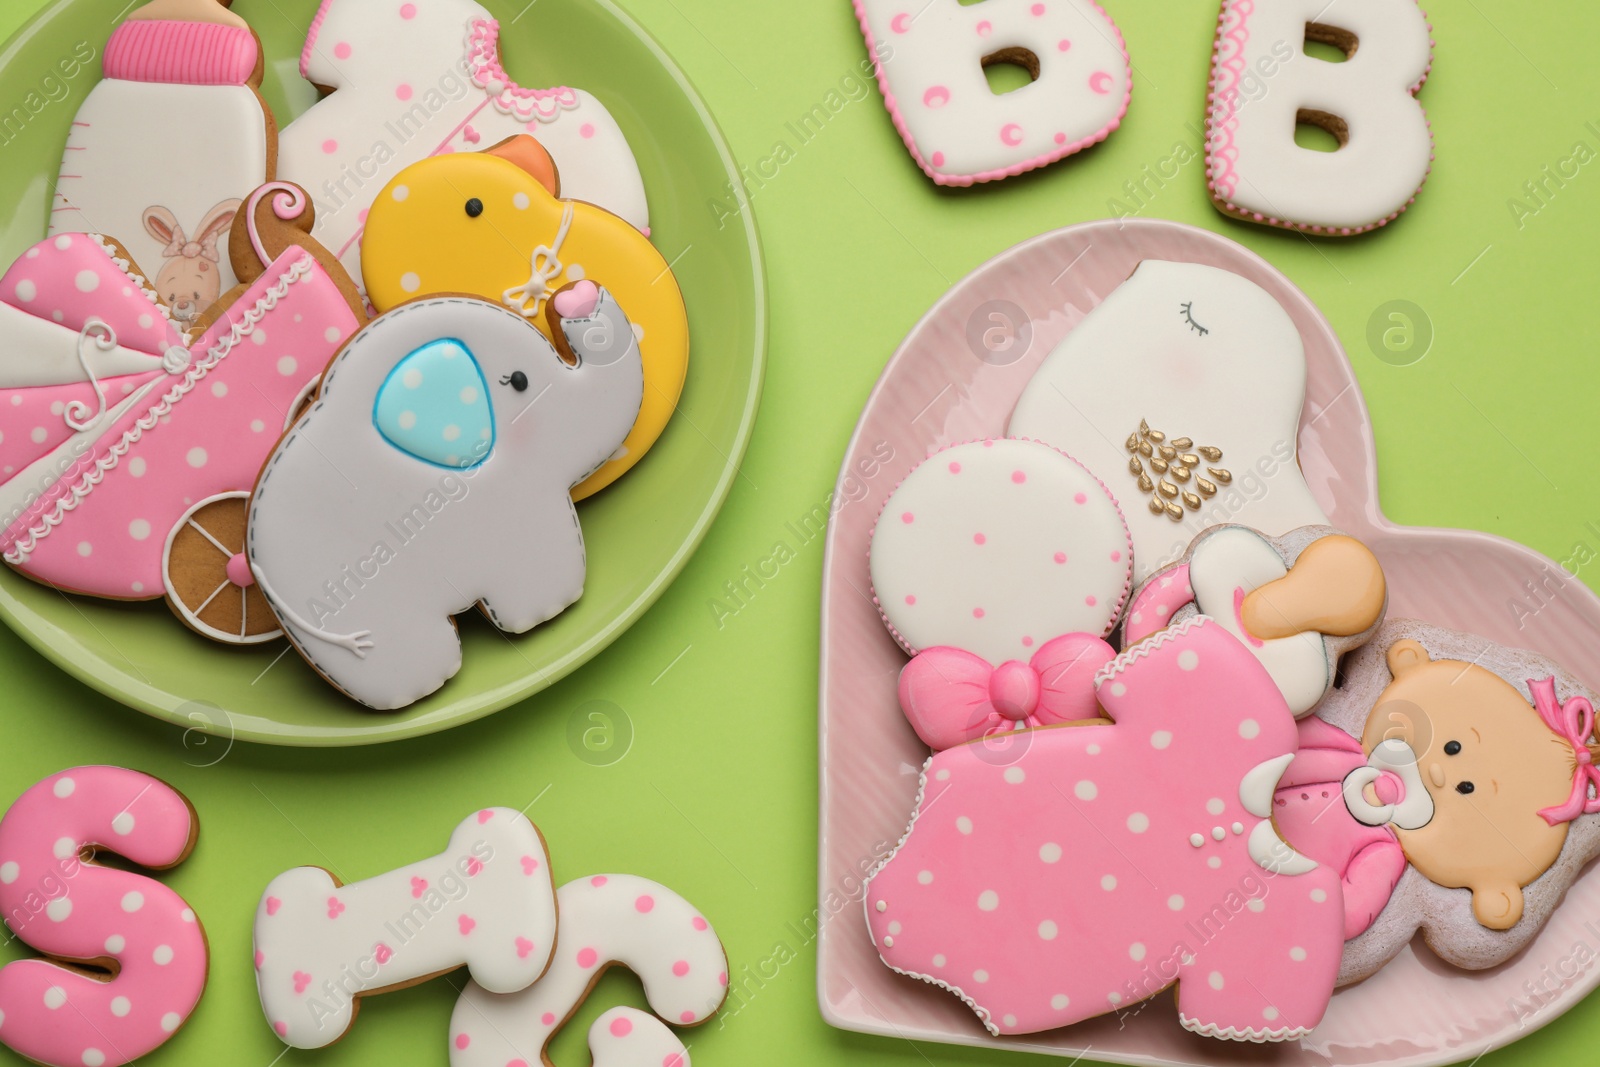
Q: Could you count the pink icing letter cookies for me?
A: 1